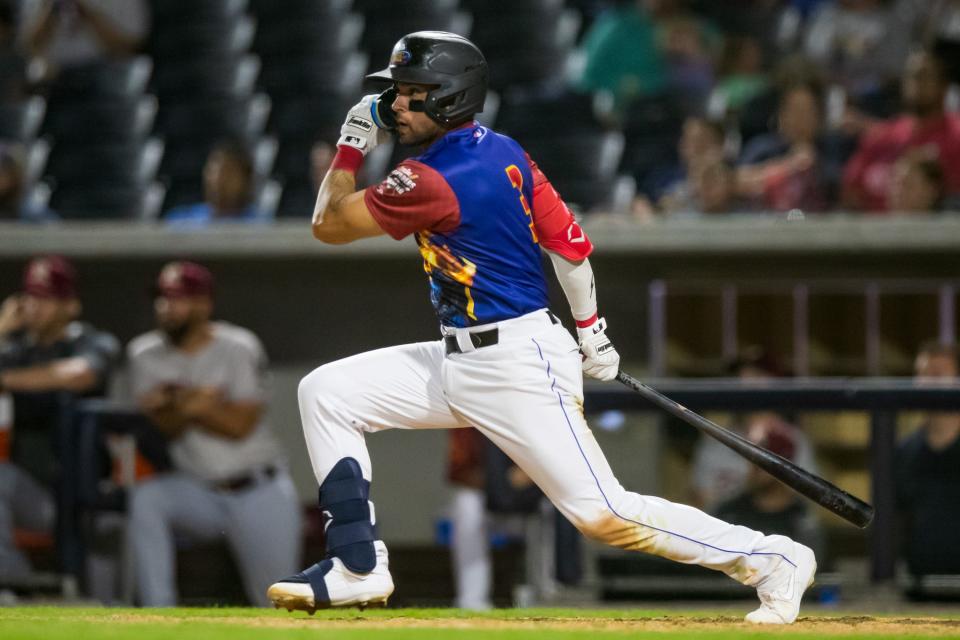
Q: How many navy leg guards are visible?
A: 1